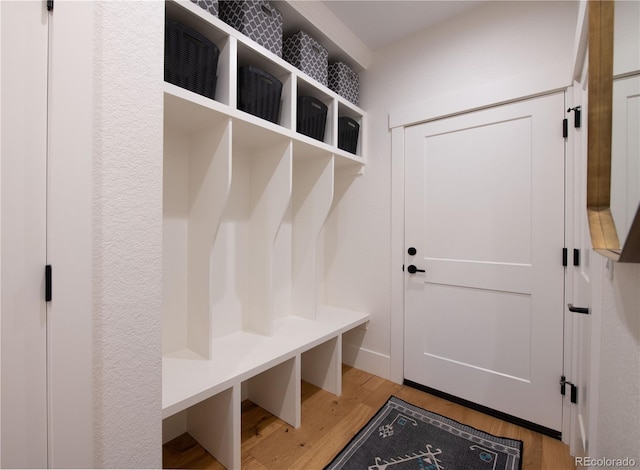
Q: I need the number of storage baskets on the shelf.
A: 8